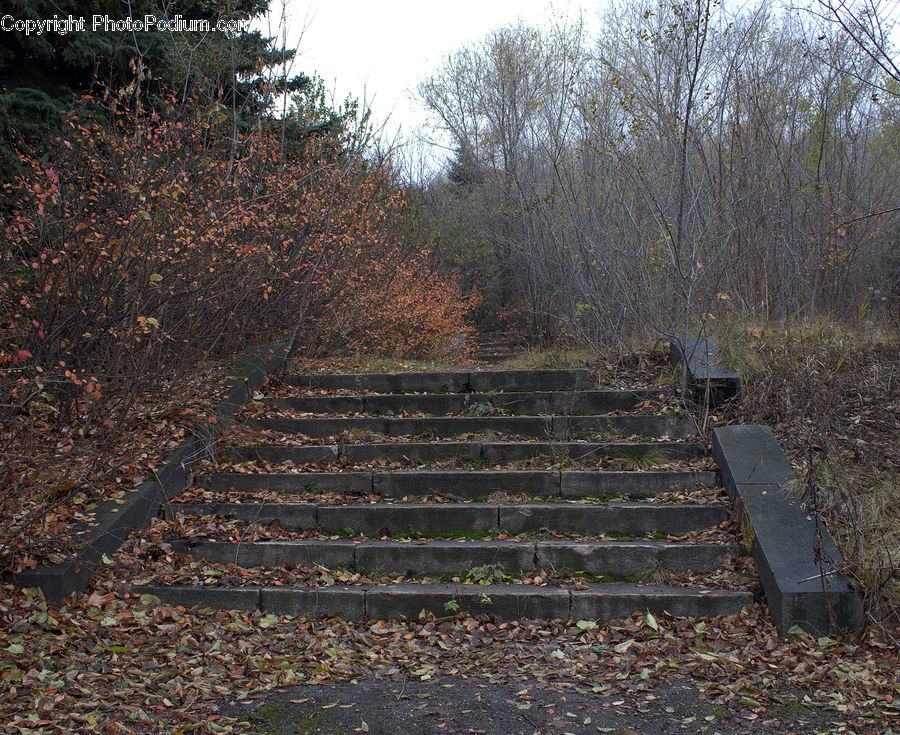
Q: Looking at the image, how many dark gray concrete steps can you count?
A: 8